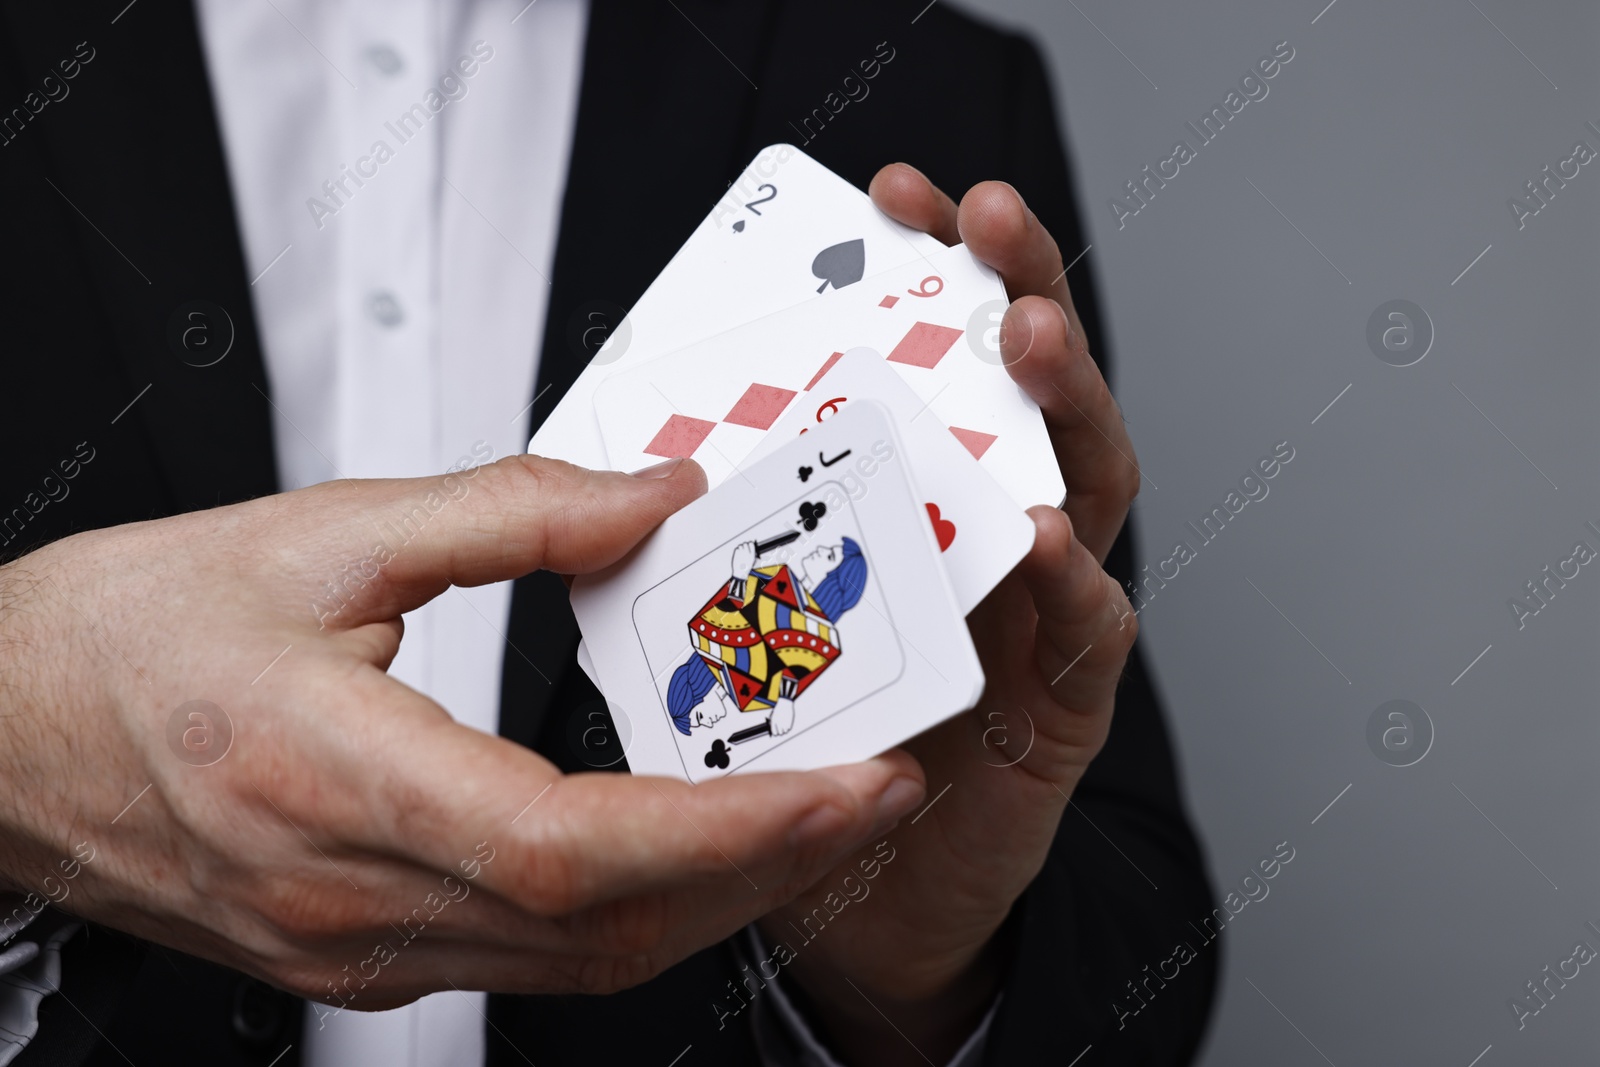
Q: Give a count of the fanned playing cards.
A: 4